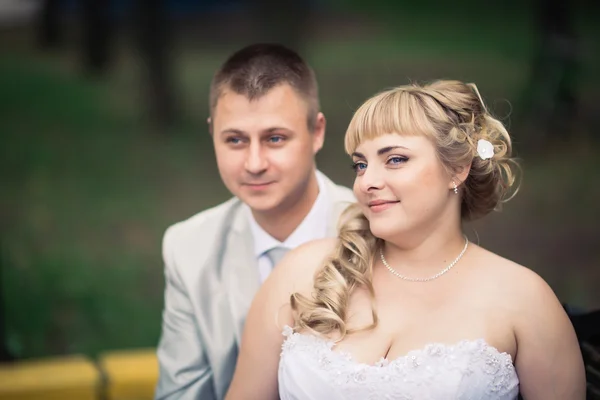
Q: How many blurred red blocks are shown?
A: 0